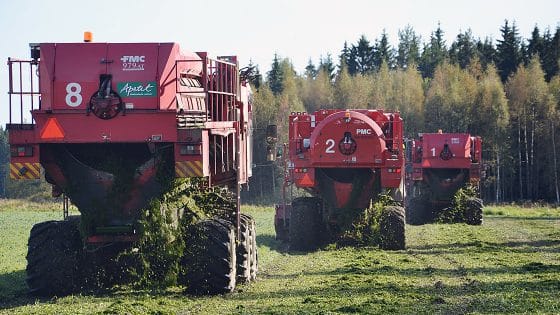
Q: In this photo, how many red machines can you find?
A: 3